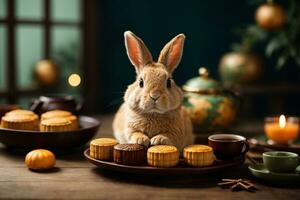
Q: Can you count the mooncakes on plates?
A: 7